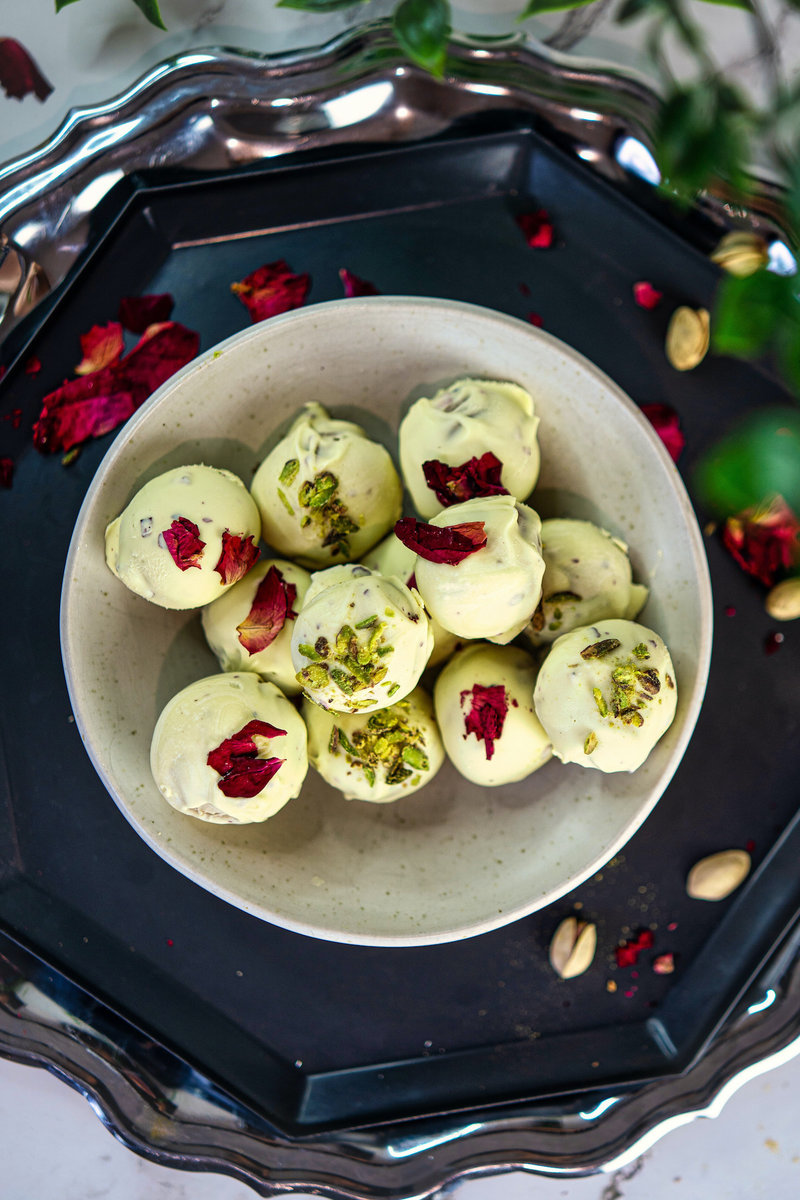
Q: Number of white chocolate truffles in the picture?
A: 12